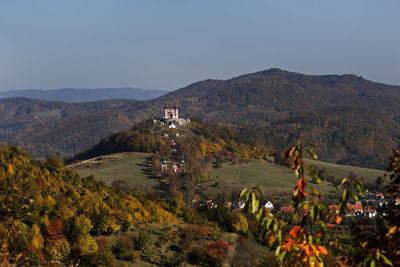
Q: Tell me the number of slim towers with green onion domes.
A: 2